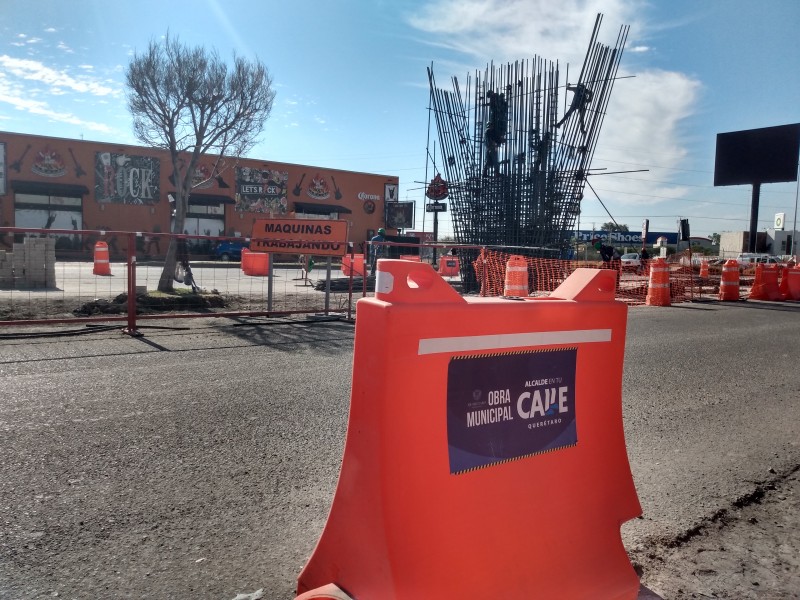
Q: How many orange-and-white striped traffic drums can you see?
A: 5